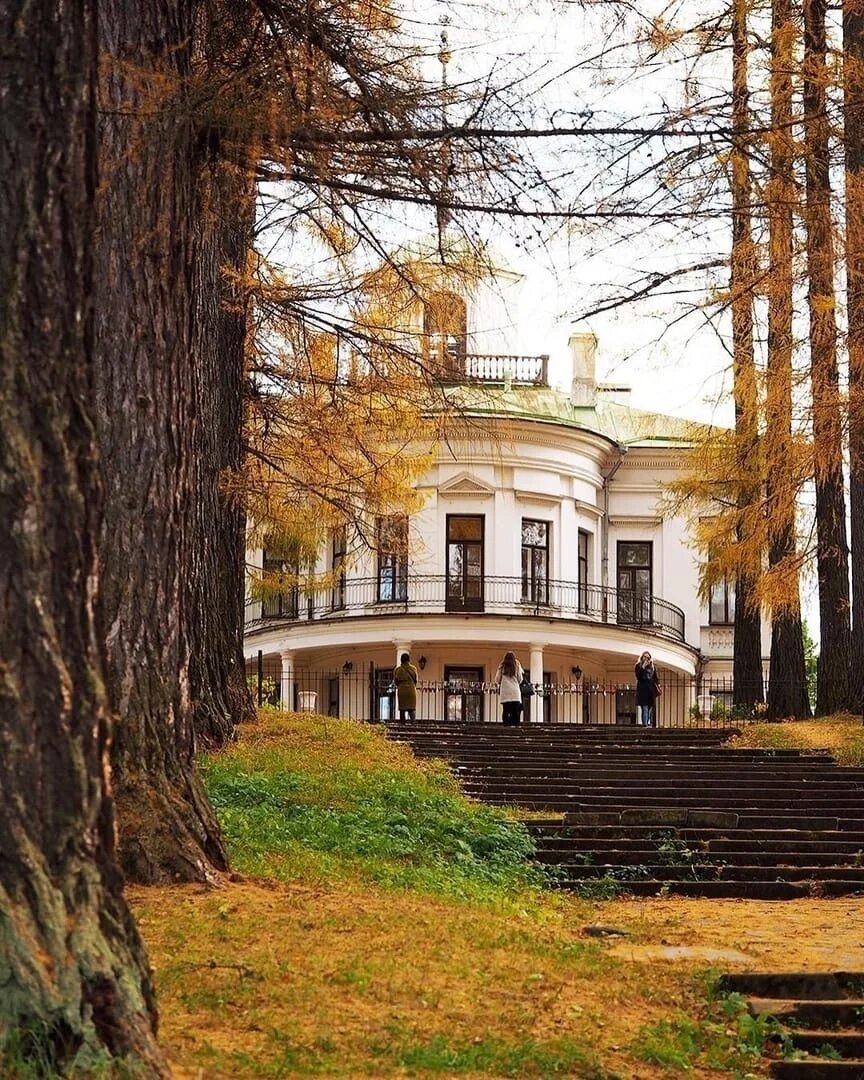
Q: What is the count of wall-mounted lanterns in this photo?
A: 3